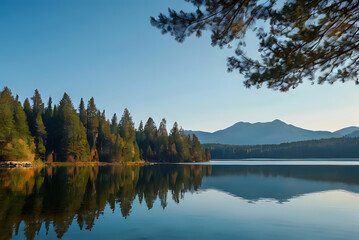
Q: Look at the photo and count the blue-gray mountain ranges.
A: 1